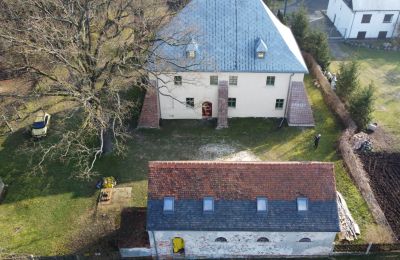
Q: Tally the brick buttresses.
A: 3